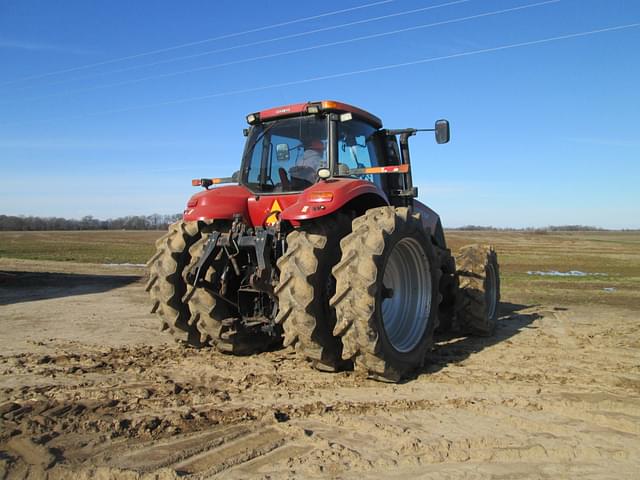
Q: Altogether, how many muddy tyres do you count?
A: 5